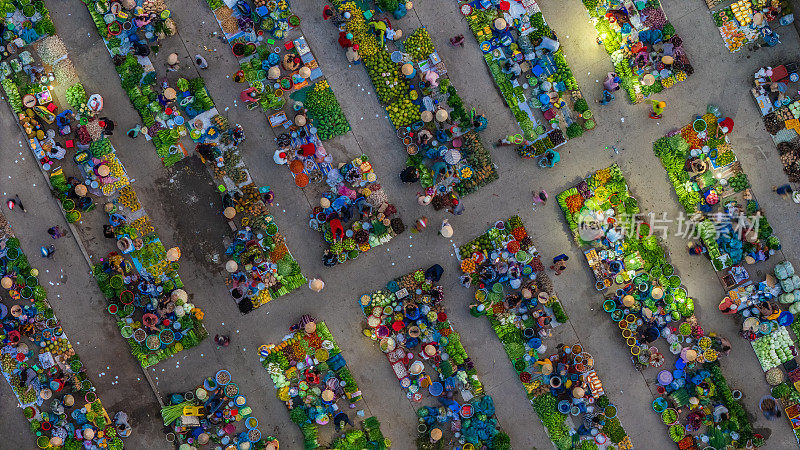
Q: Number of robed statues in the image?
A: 0